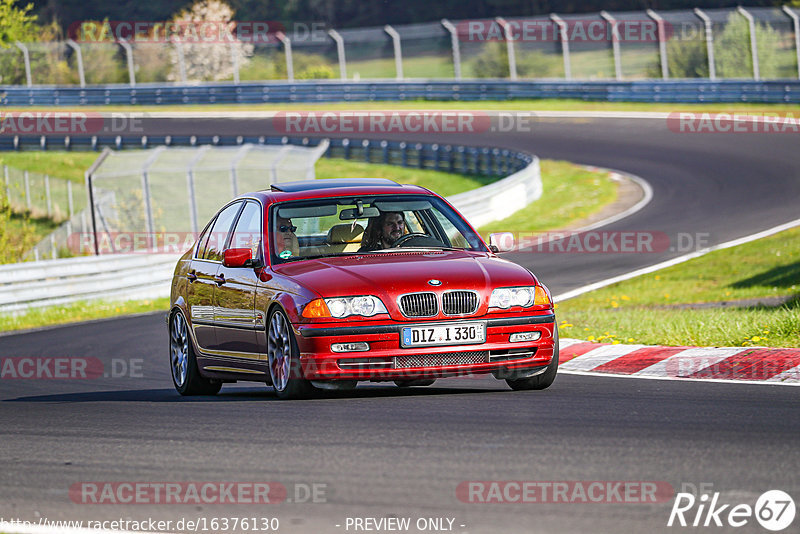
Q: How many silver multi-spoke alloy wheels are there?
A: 2